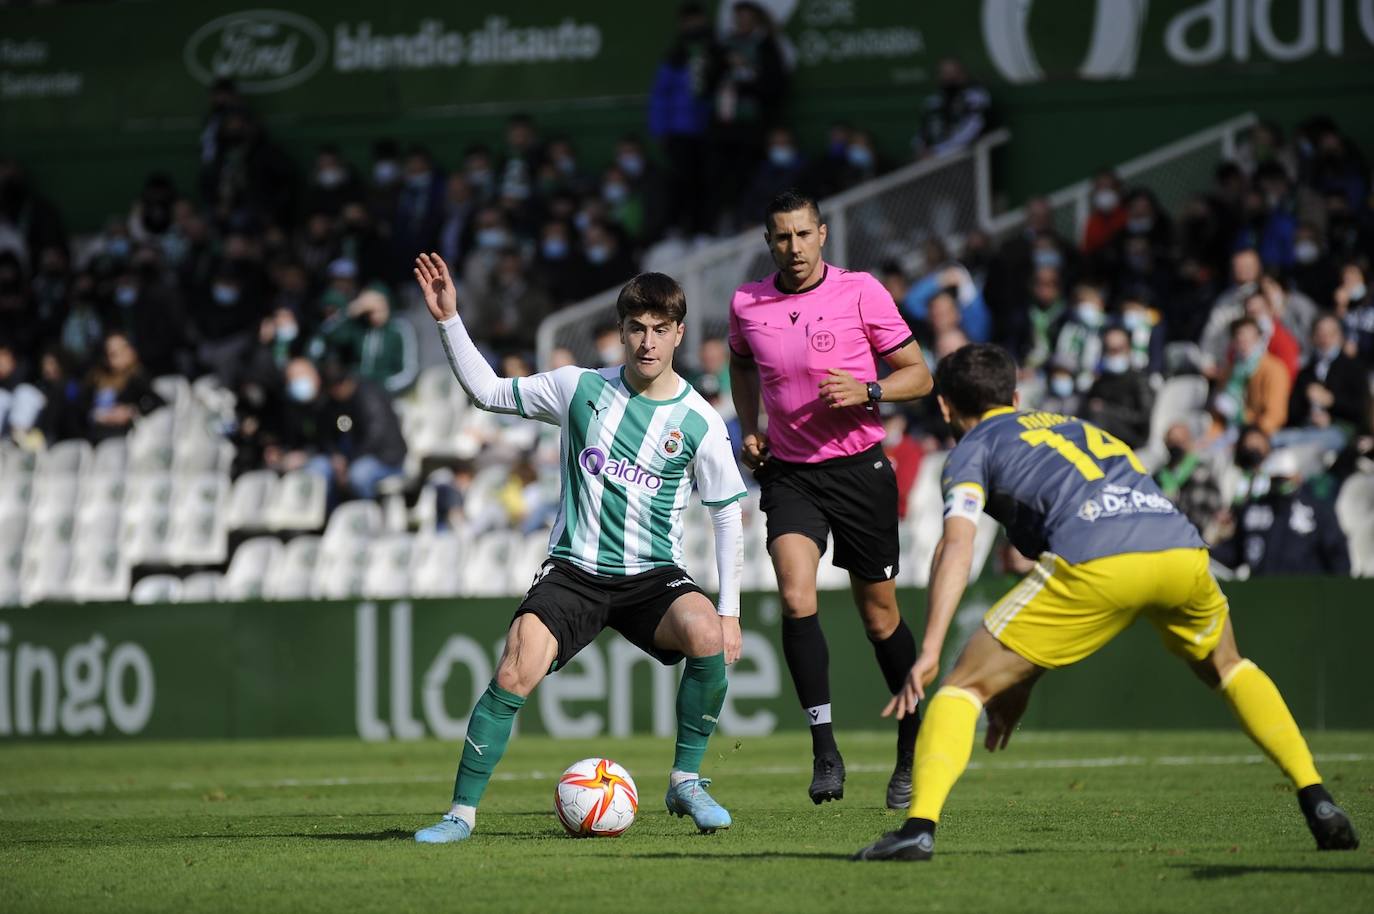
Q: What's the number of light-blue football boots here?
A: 2